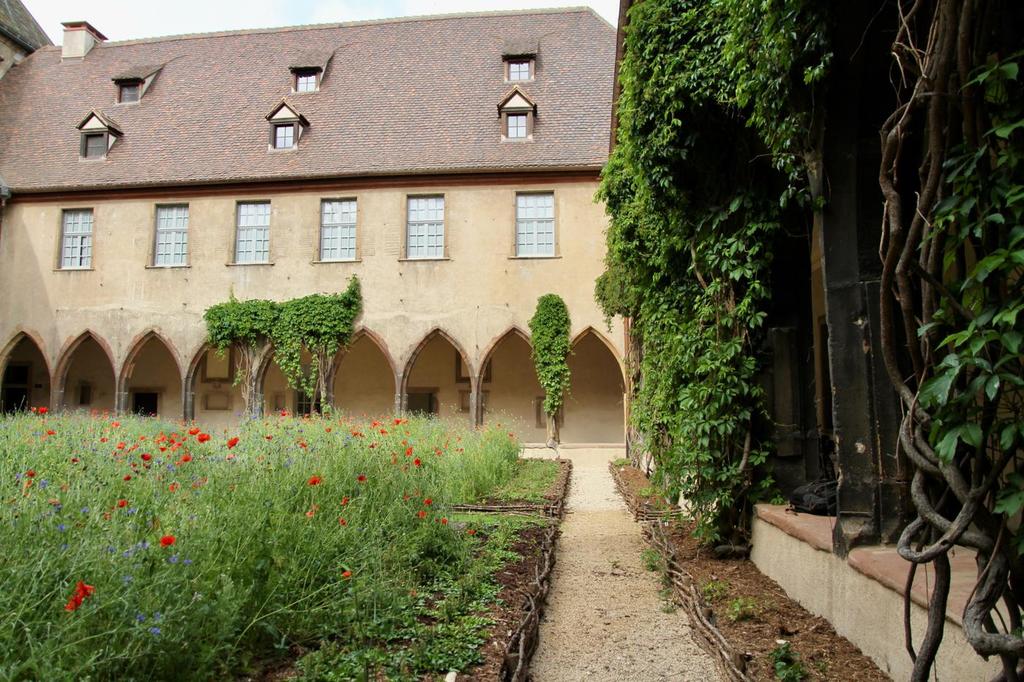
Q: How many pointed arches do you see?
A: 9